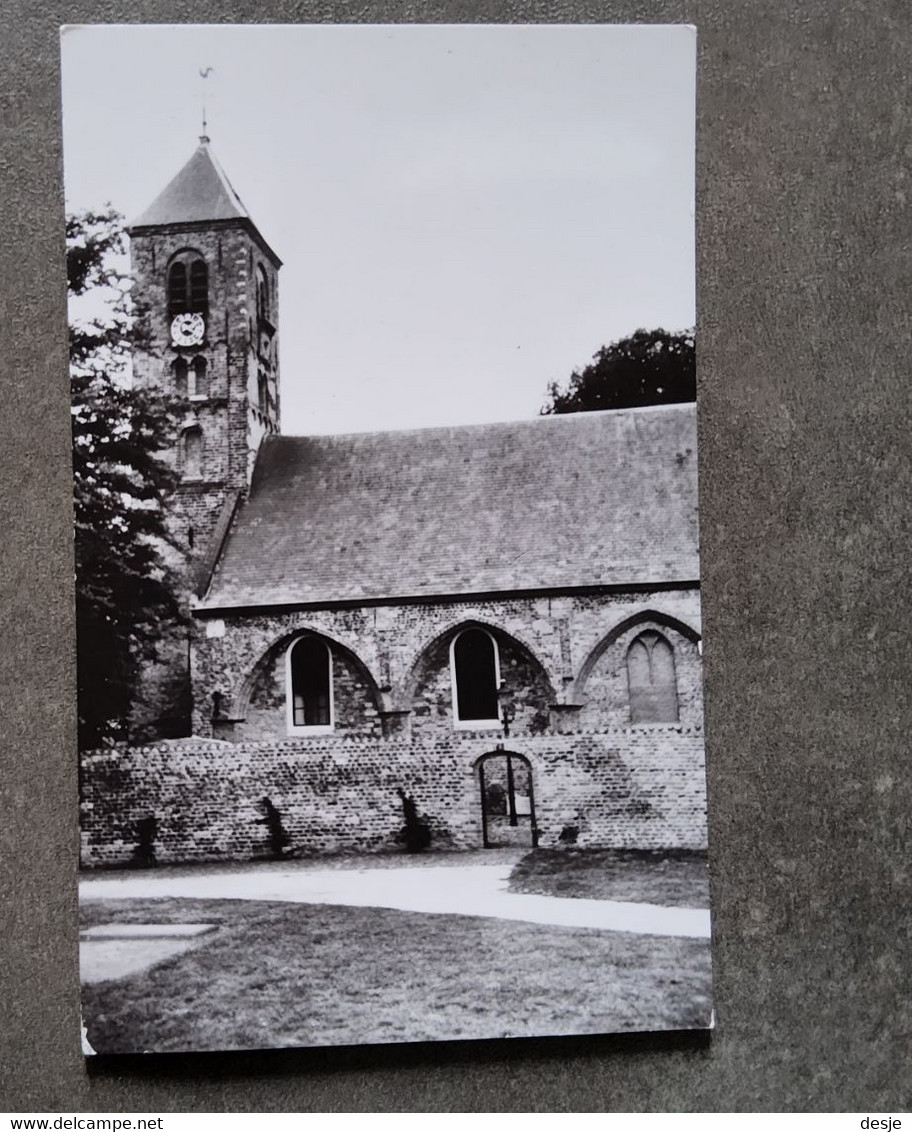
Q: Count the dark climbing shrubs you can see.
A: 3